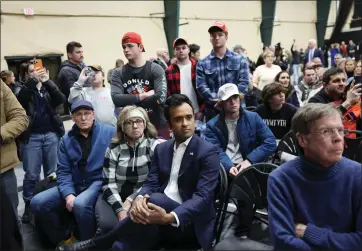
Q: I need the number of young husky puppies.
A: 0